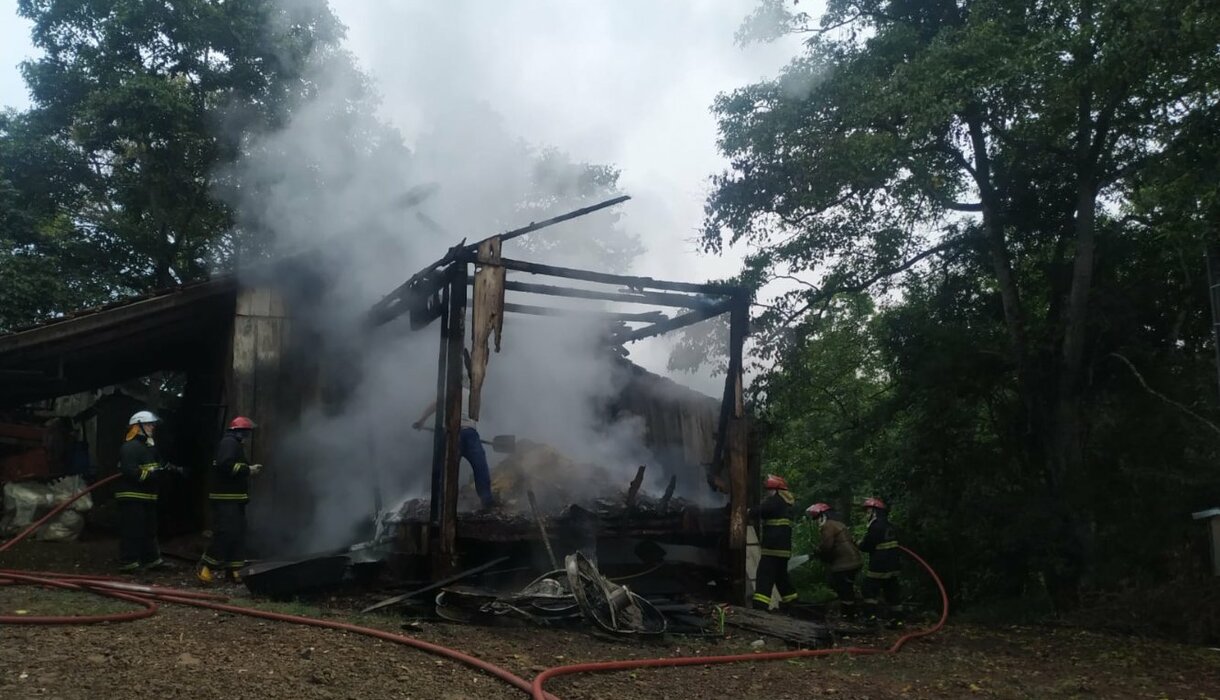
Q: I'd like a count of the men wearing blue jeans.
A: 1